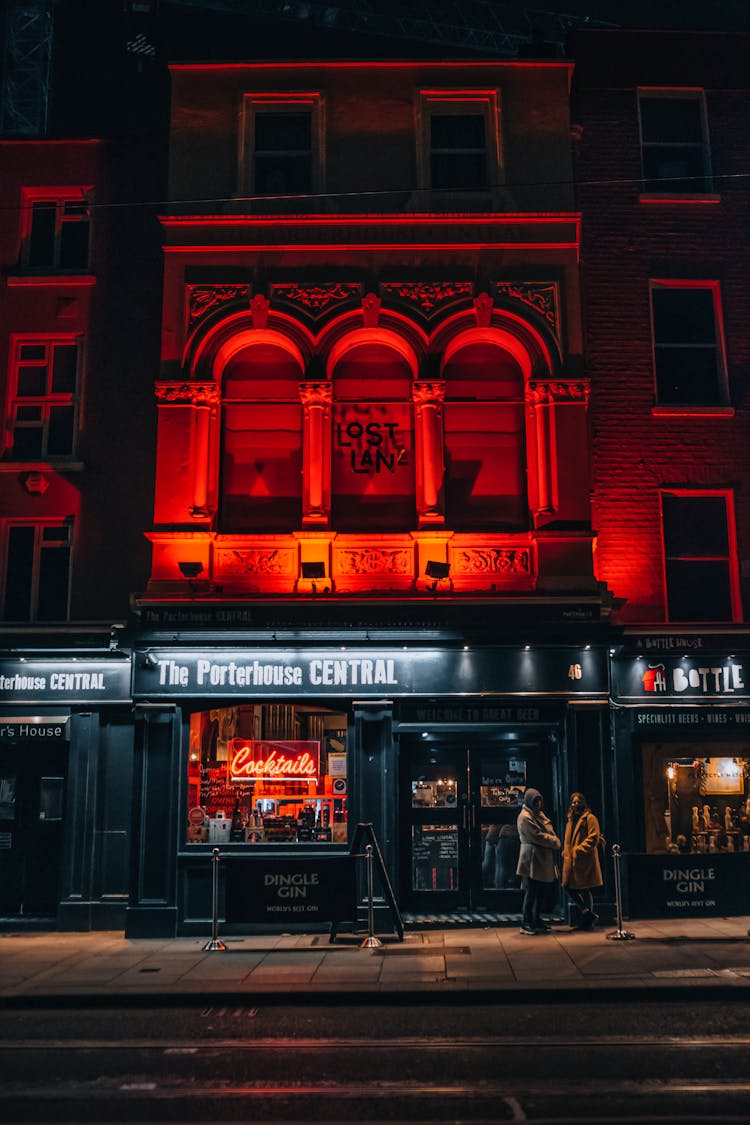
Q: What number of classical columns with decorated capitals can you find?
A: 4